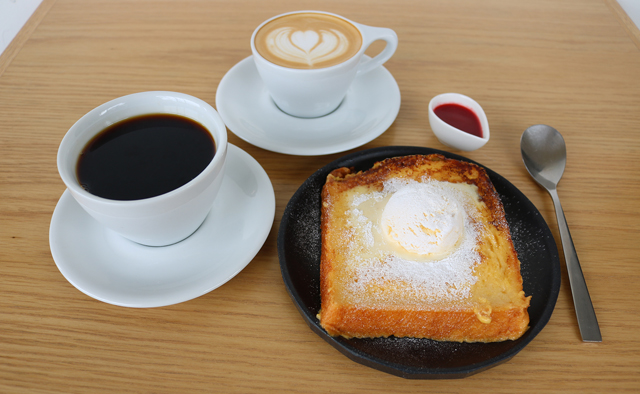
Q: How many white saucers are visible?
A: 2